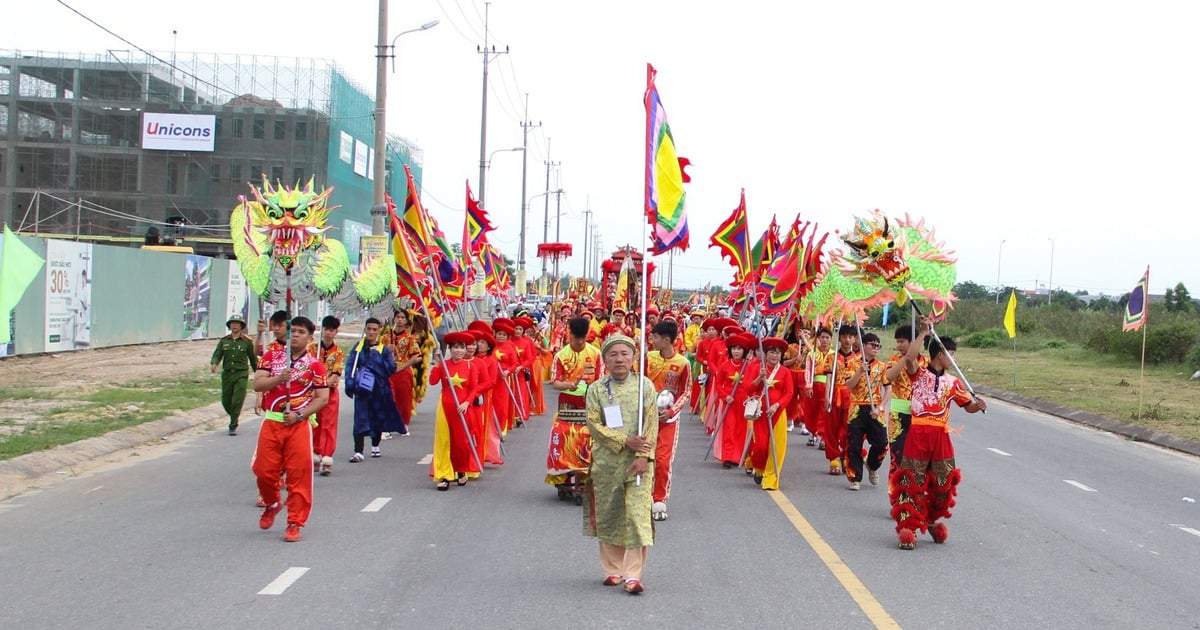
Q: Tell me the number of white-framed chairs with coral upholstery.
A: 0